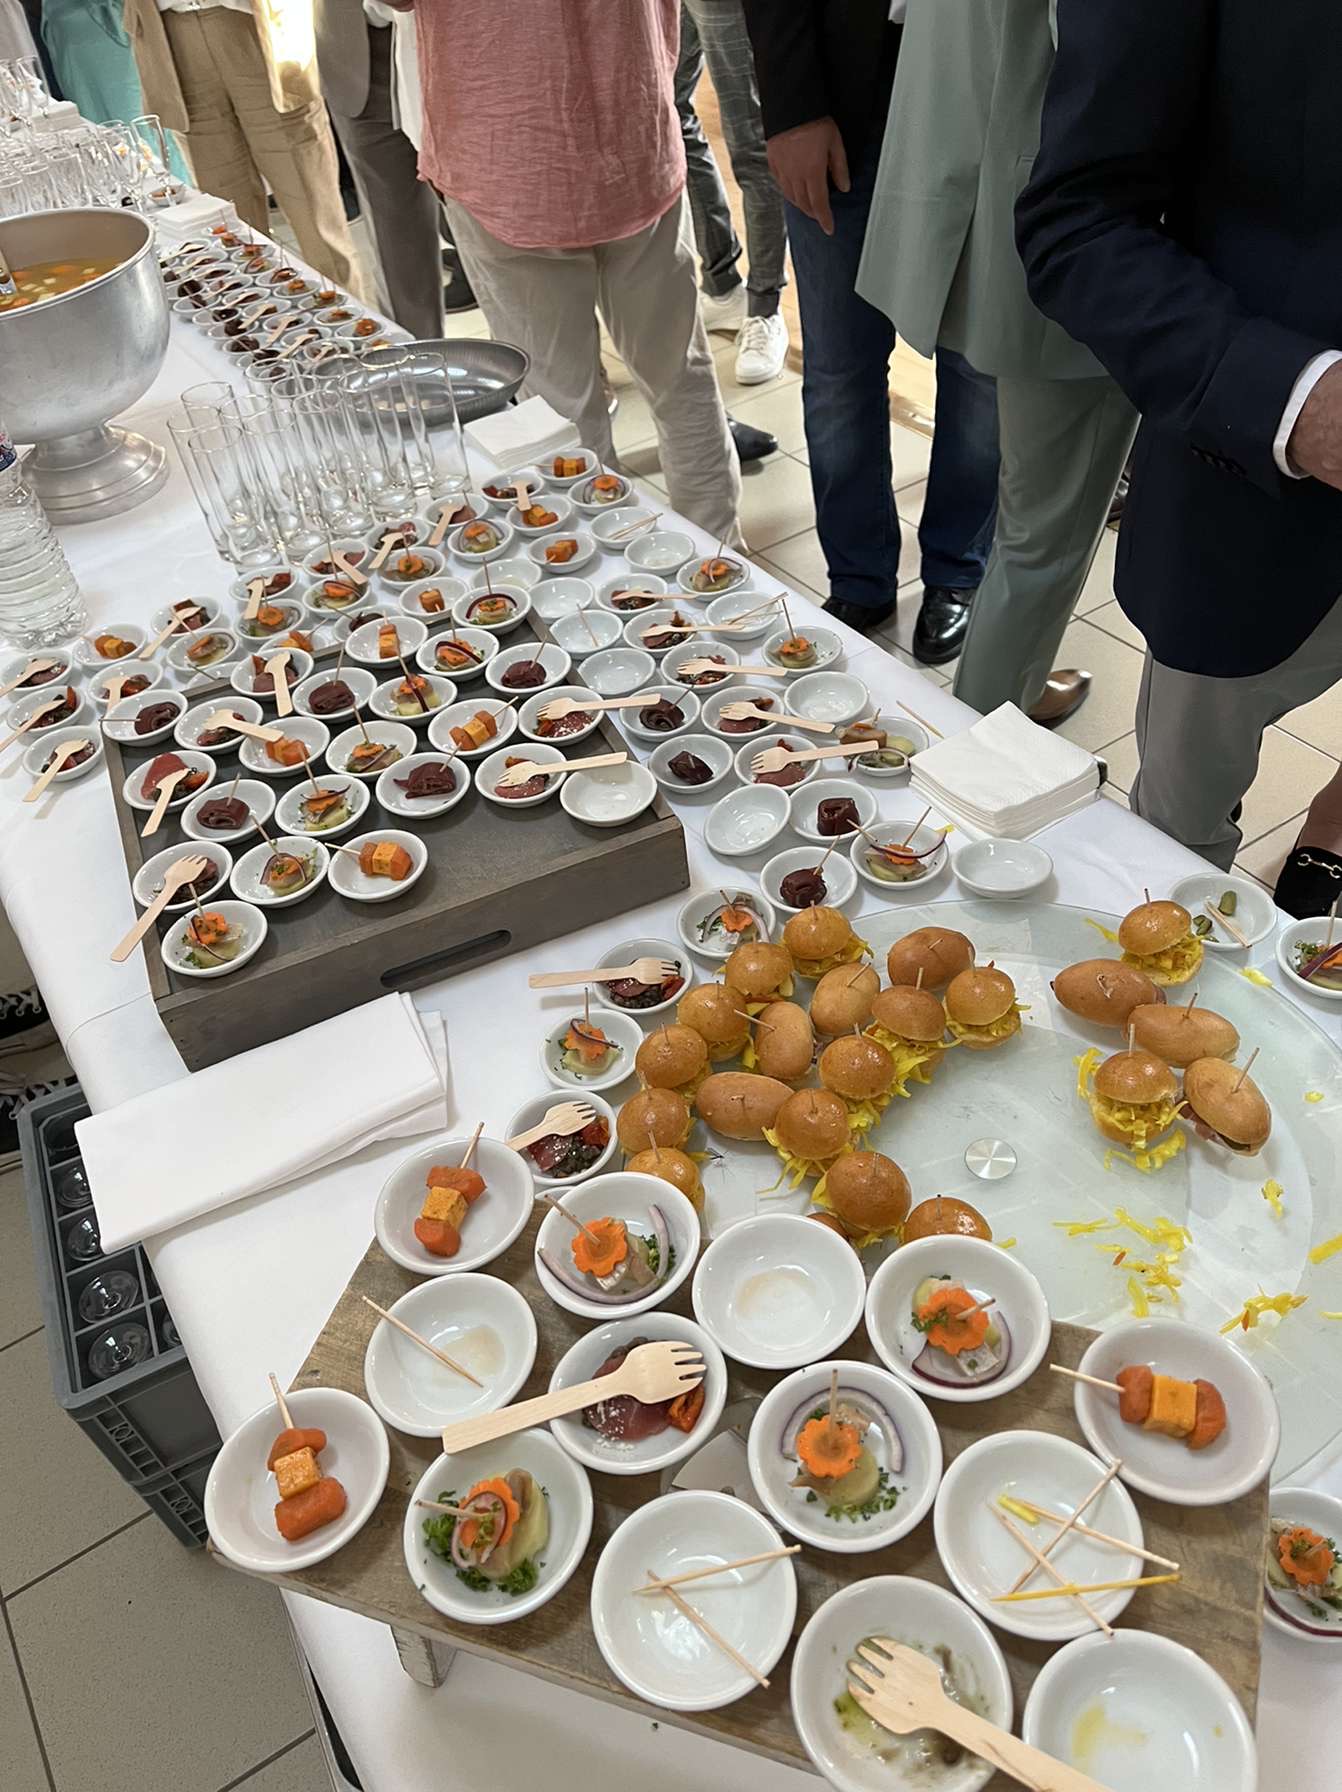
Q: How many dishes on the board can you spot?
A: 14